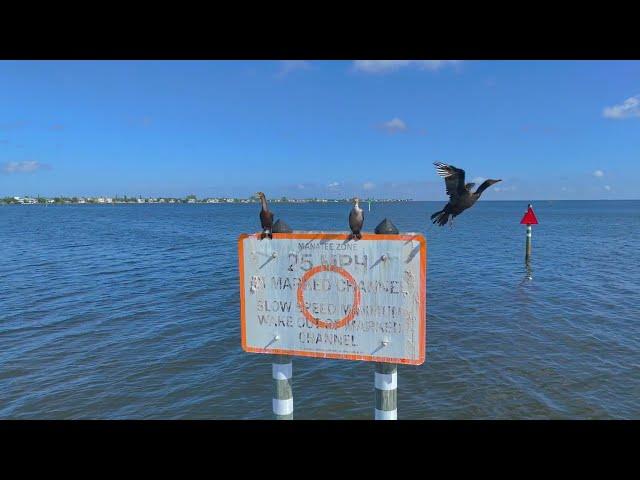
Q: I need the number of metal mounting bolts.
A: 4